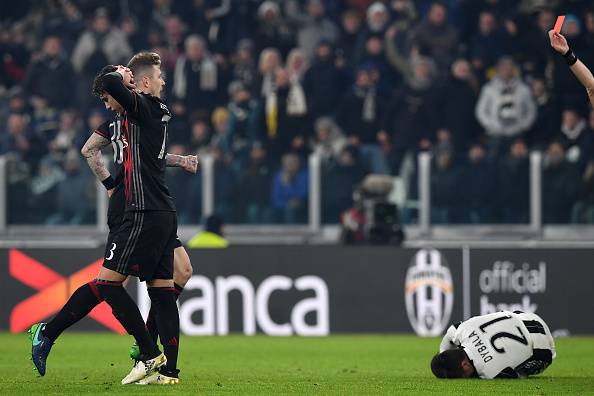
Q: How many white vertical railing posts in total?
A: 6